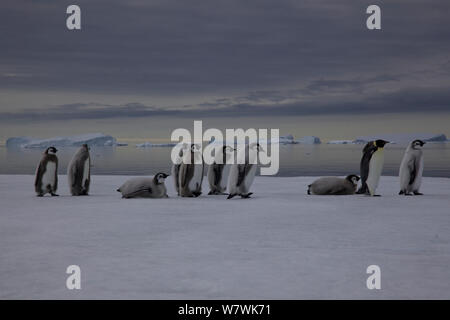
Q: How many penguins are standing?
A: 8